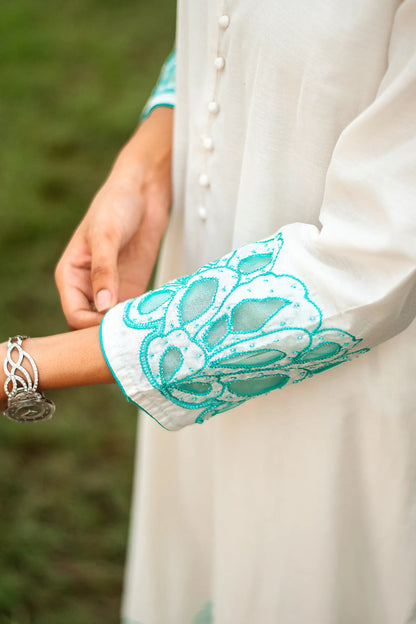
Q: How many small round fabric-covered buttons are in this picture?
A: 6